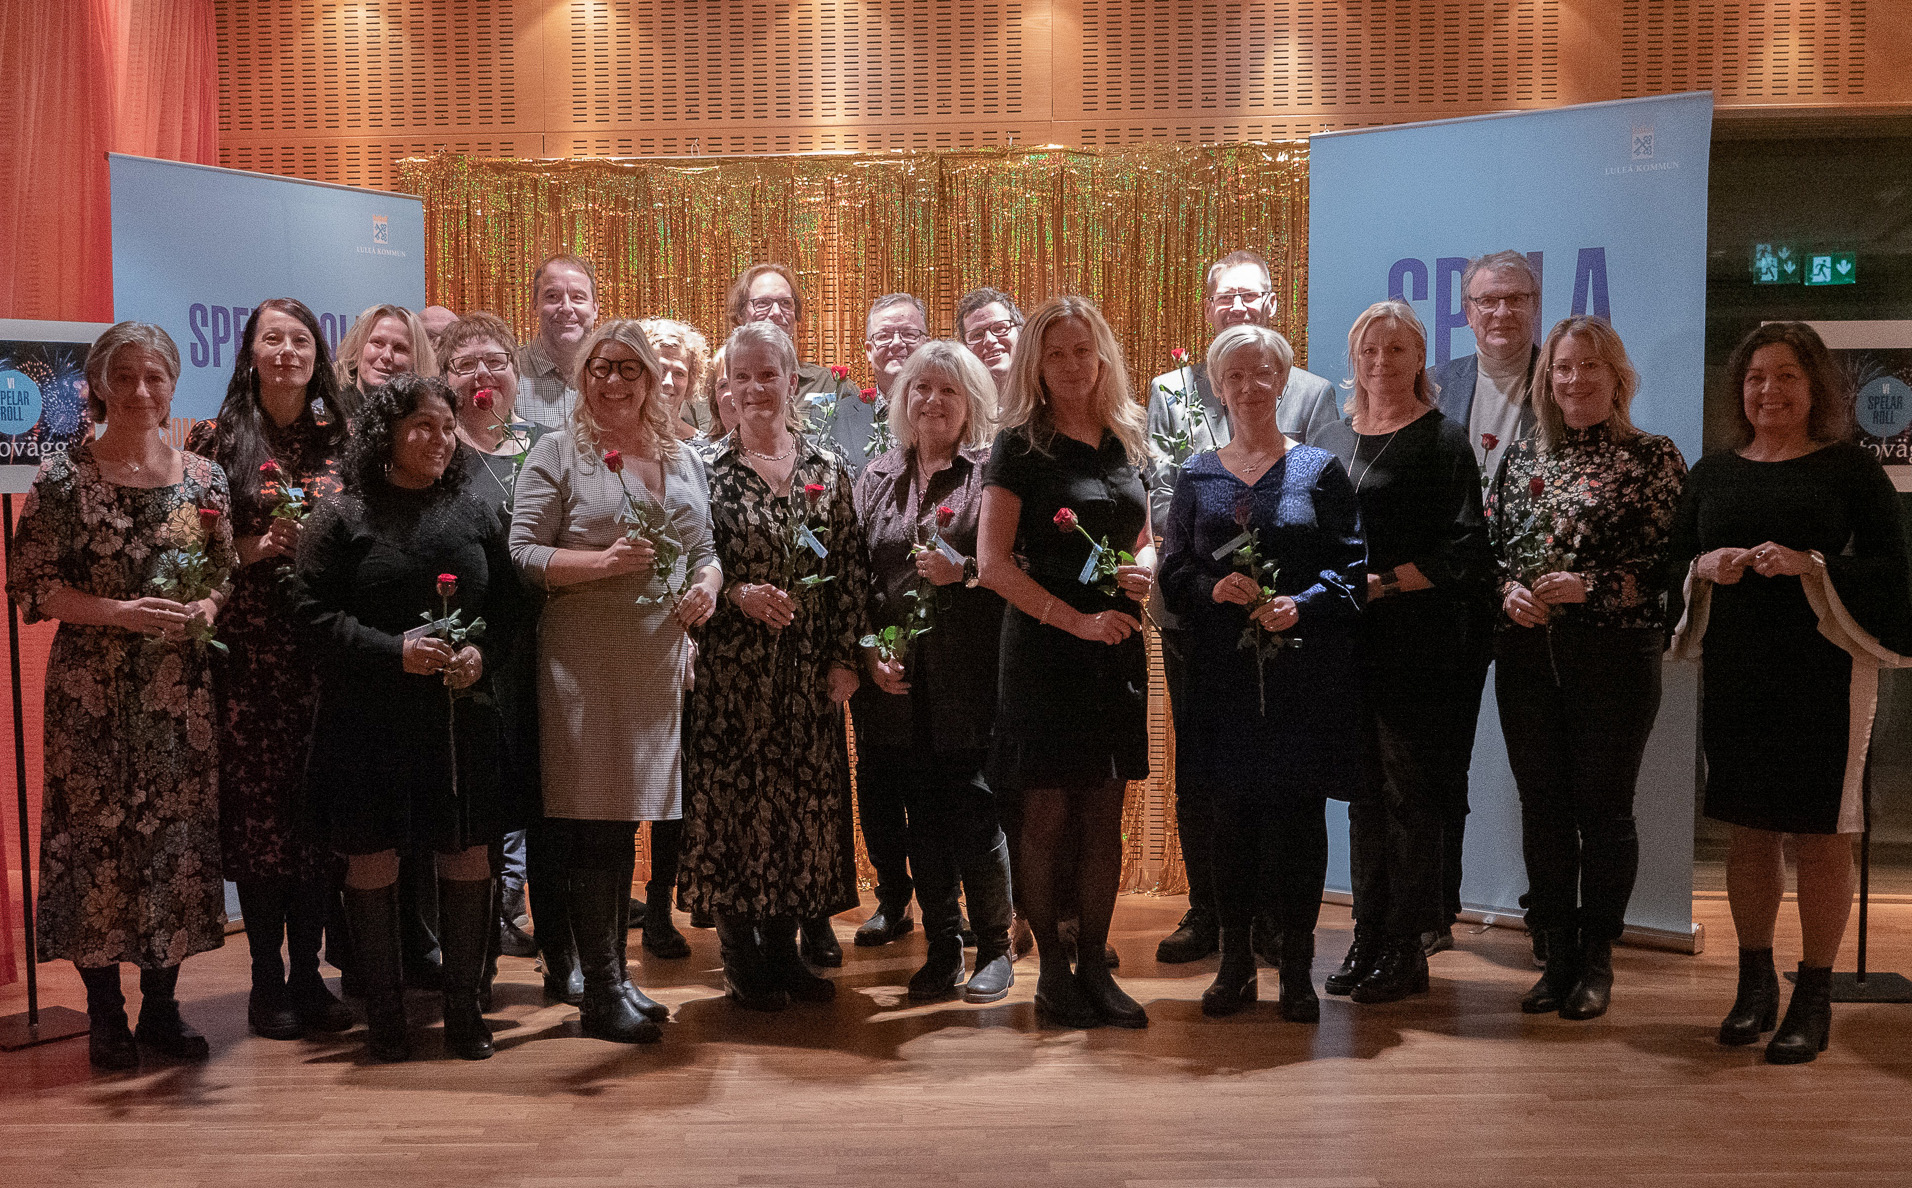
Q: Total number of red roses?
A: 14